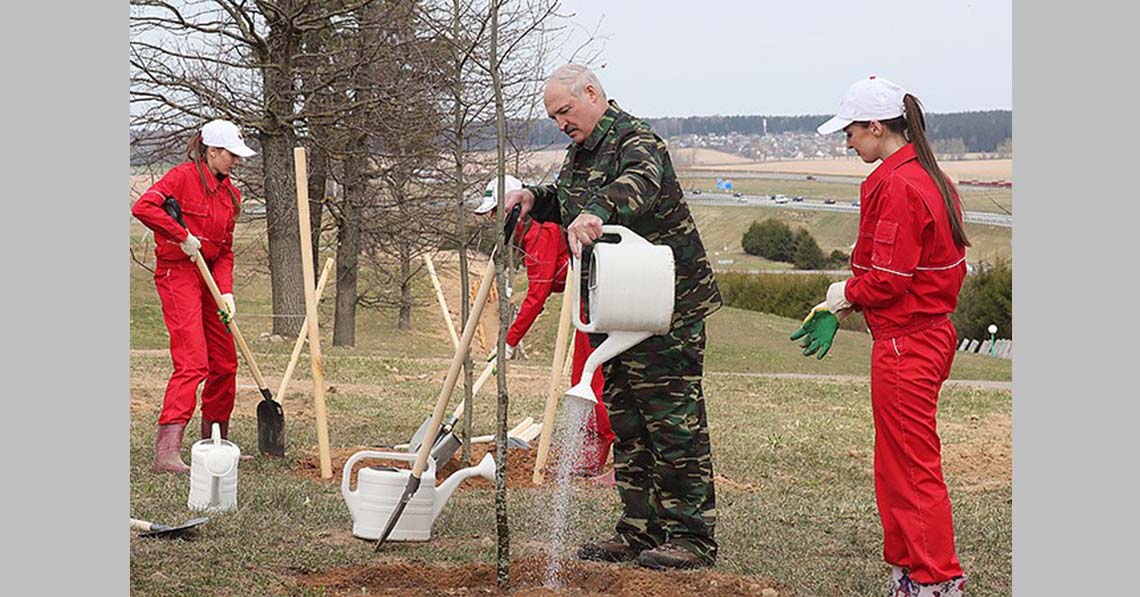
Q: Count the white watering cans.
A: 3